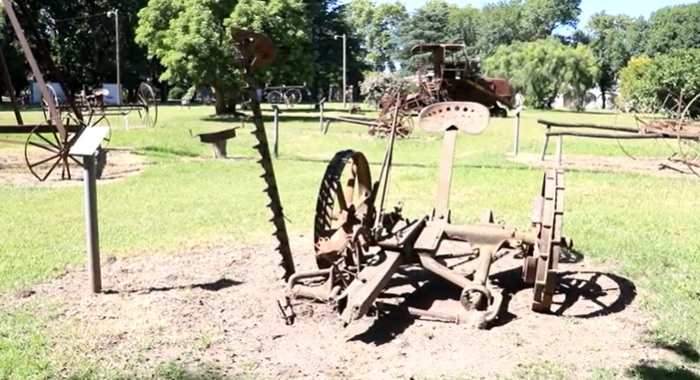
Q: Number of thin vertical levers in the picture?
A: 2